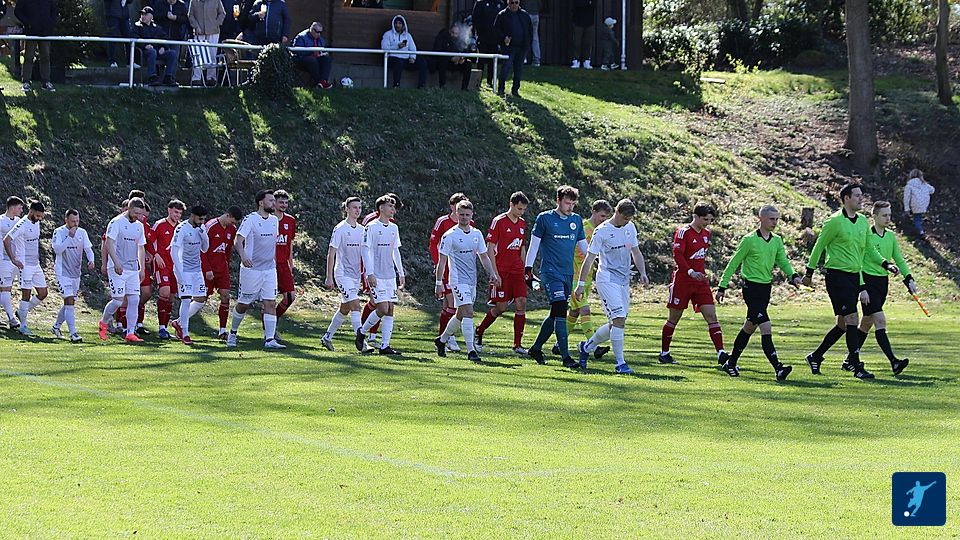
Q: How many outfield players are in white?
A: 10